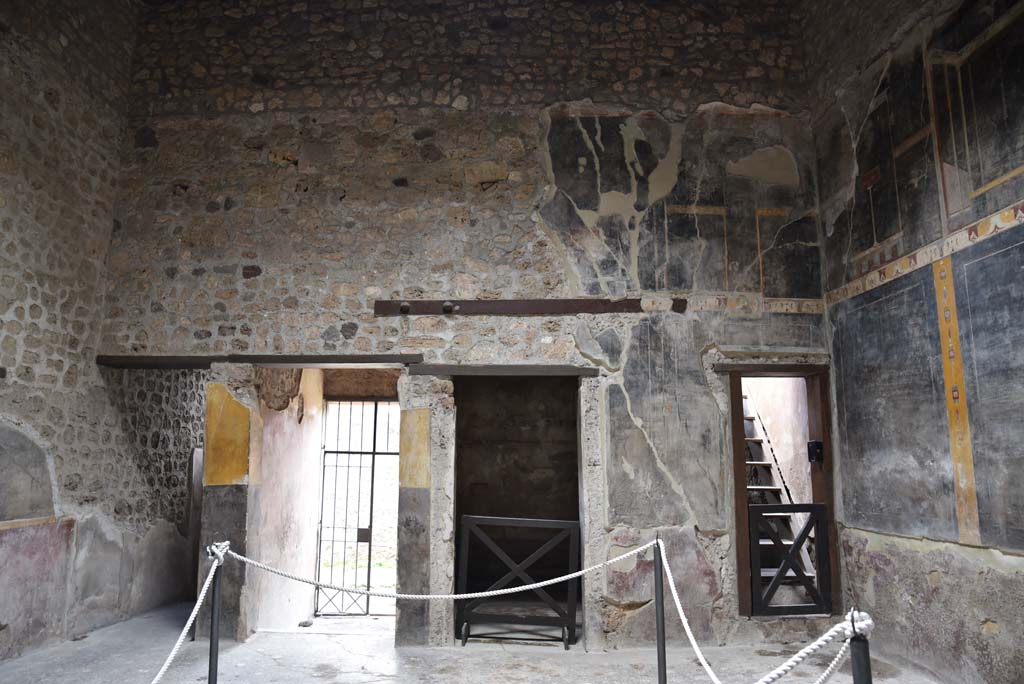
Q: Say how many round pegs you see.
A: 2